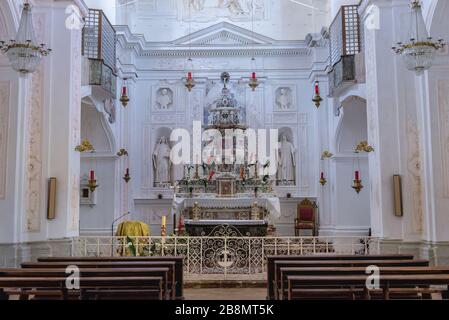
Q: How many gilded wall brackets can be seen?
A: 4